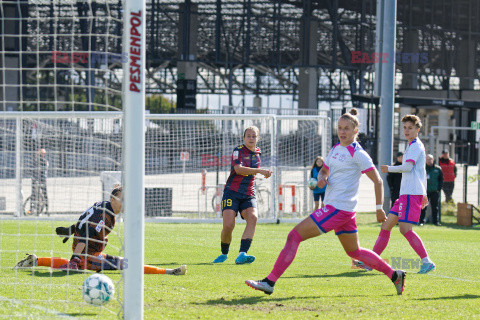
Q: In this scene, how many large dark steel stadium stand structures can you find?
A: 1